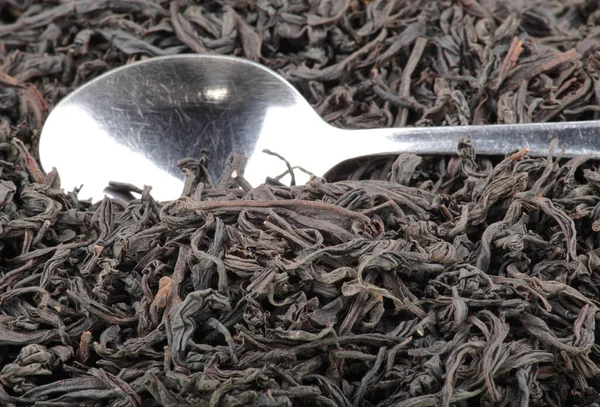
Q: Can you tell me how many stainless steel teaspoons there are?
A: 1